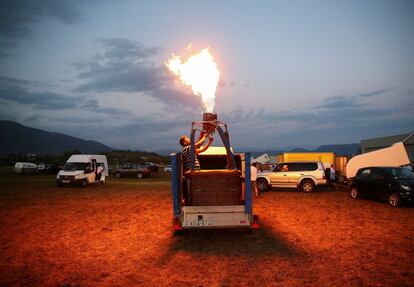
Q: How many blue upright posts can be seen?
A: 2